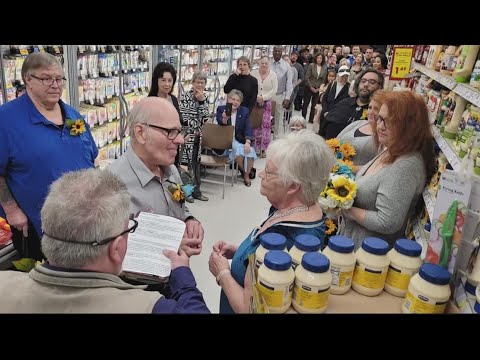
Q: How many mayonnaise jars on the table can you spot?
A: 8